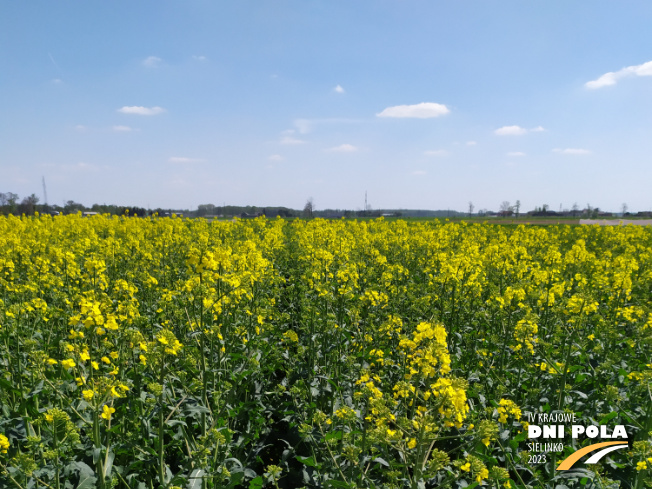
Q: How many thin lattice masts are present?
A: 2